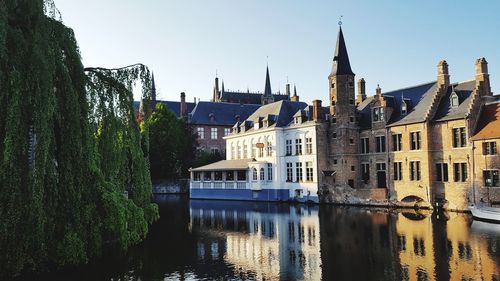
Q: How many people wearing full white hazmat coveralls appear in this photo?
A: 0